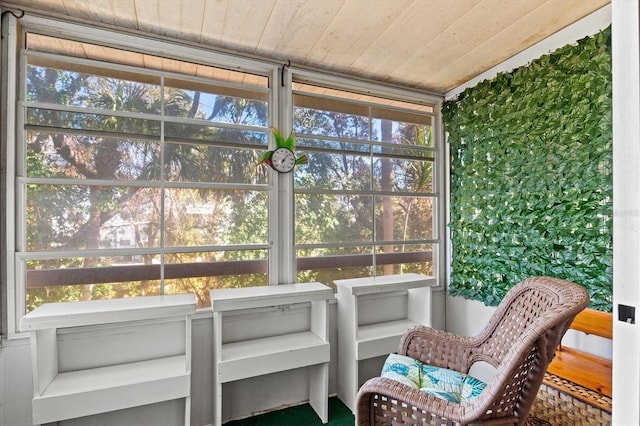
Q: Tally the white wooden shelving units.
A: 3